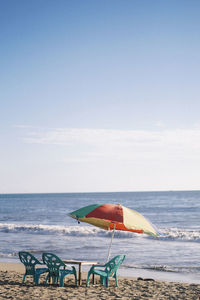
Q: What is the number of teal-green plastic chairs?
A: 3